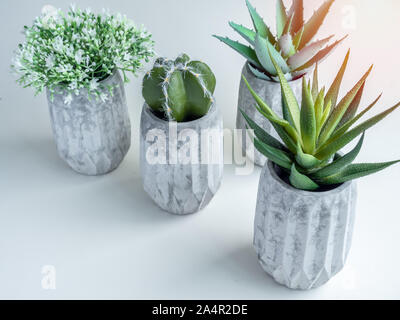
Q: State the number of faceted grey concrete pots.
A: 4